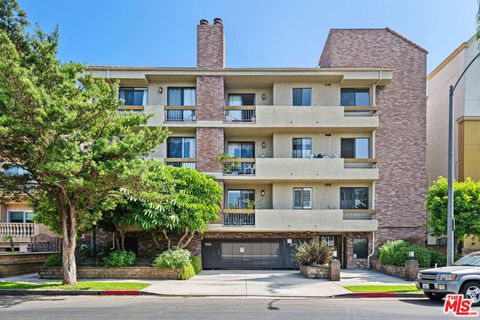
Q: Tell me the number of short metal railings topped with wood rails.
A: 9